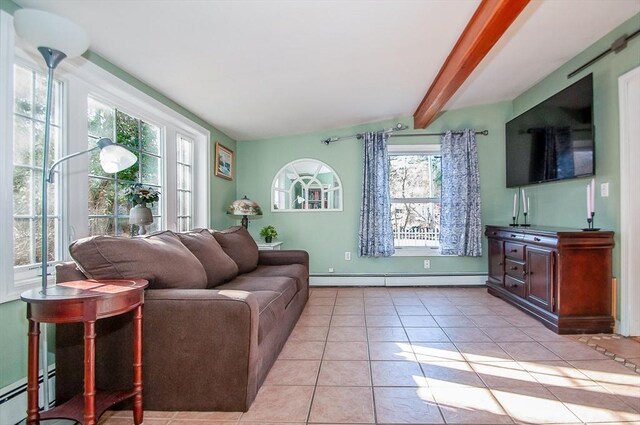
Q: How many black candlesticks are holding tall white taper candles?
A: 4